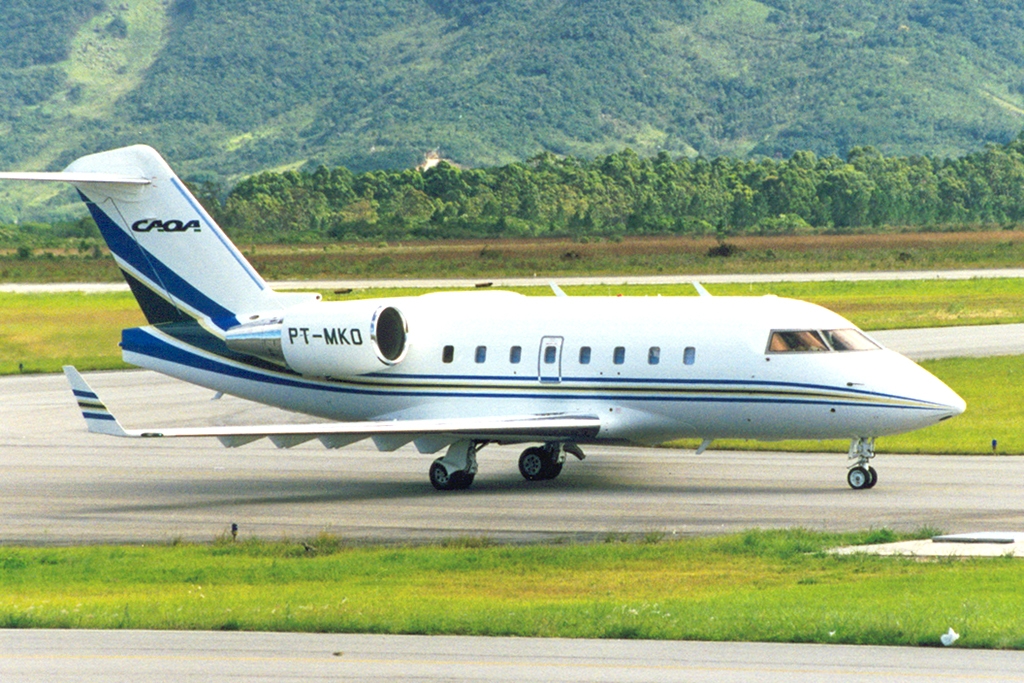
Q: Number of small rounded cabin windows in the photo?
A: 8